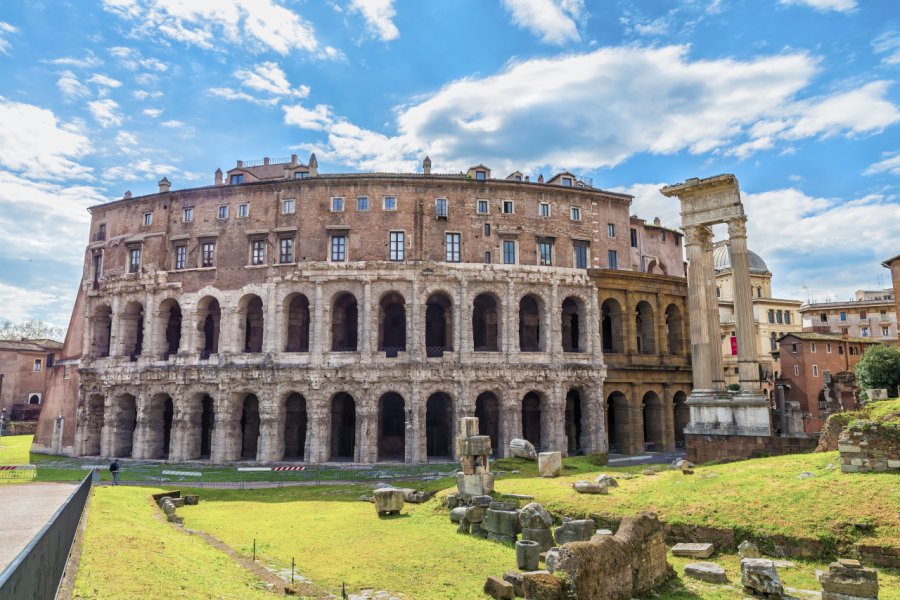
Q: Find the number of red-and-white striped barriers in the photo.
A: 2